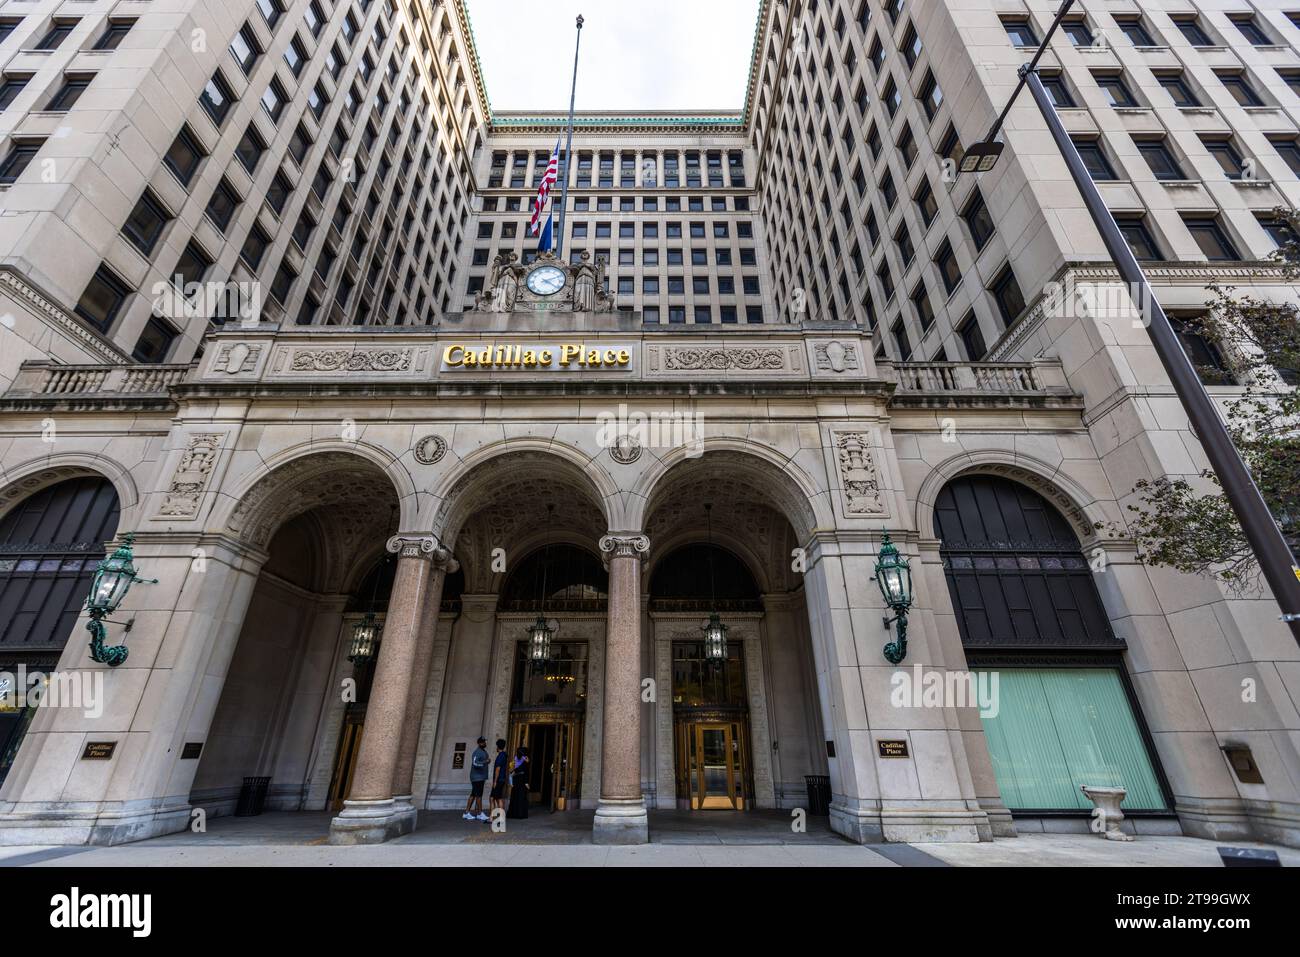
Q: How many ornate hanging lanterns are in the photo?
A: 3